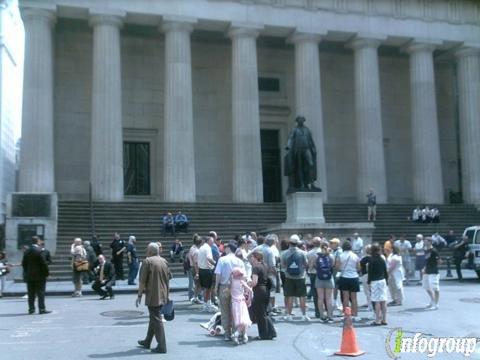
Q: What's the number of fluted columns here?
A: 8